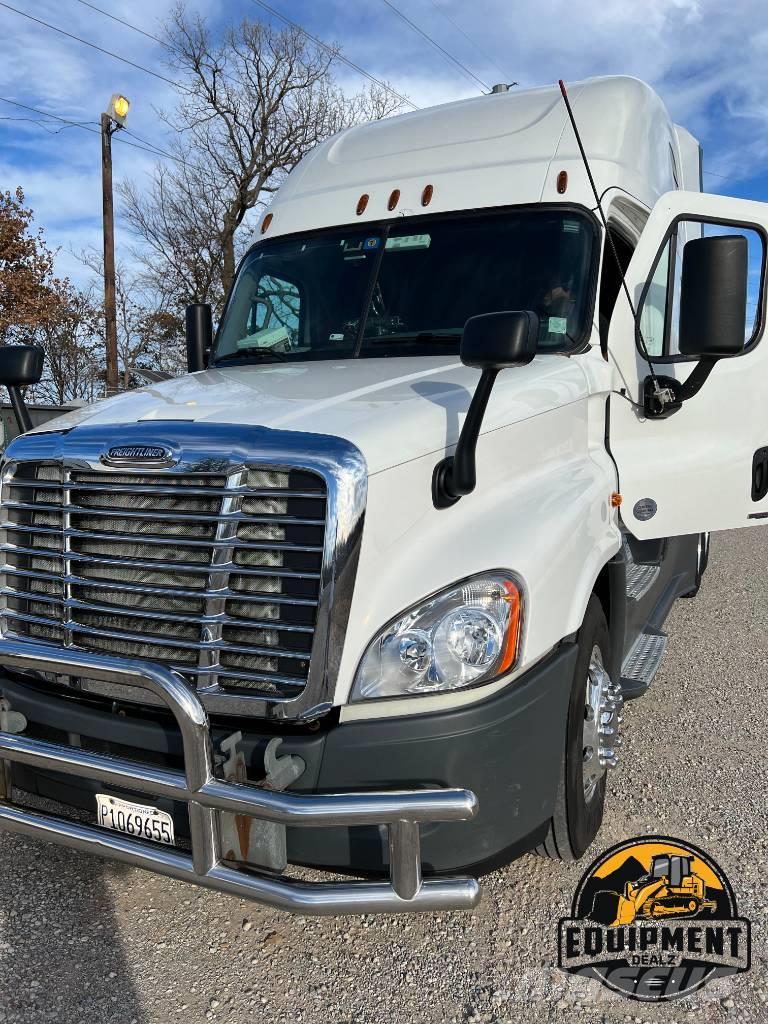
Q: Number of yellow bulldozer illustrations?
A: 1